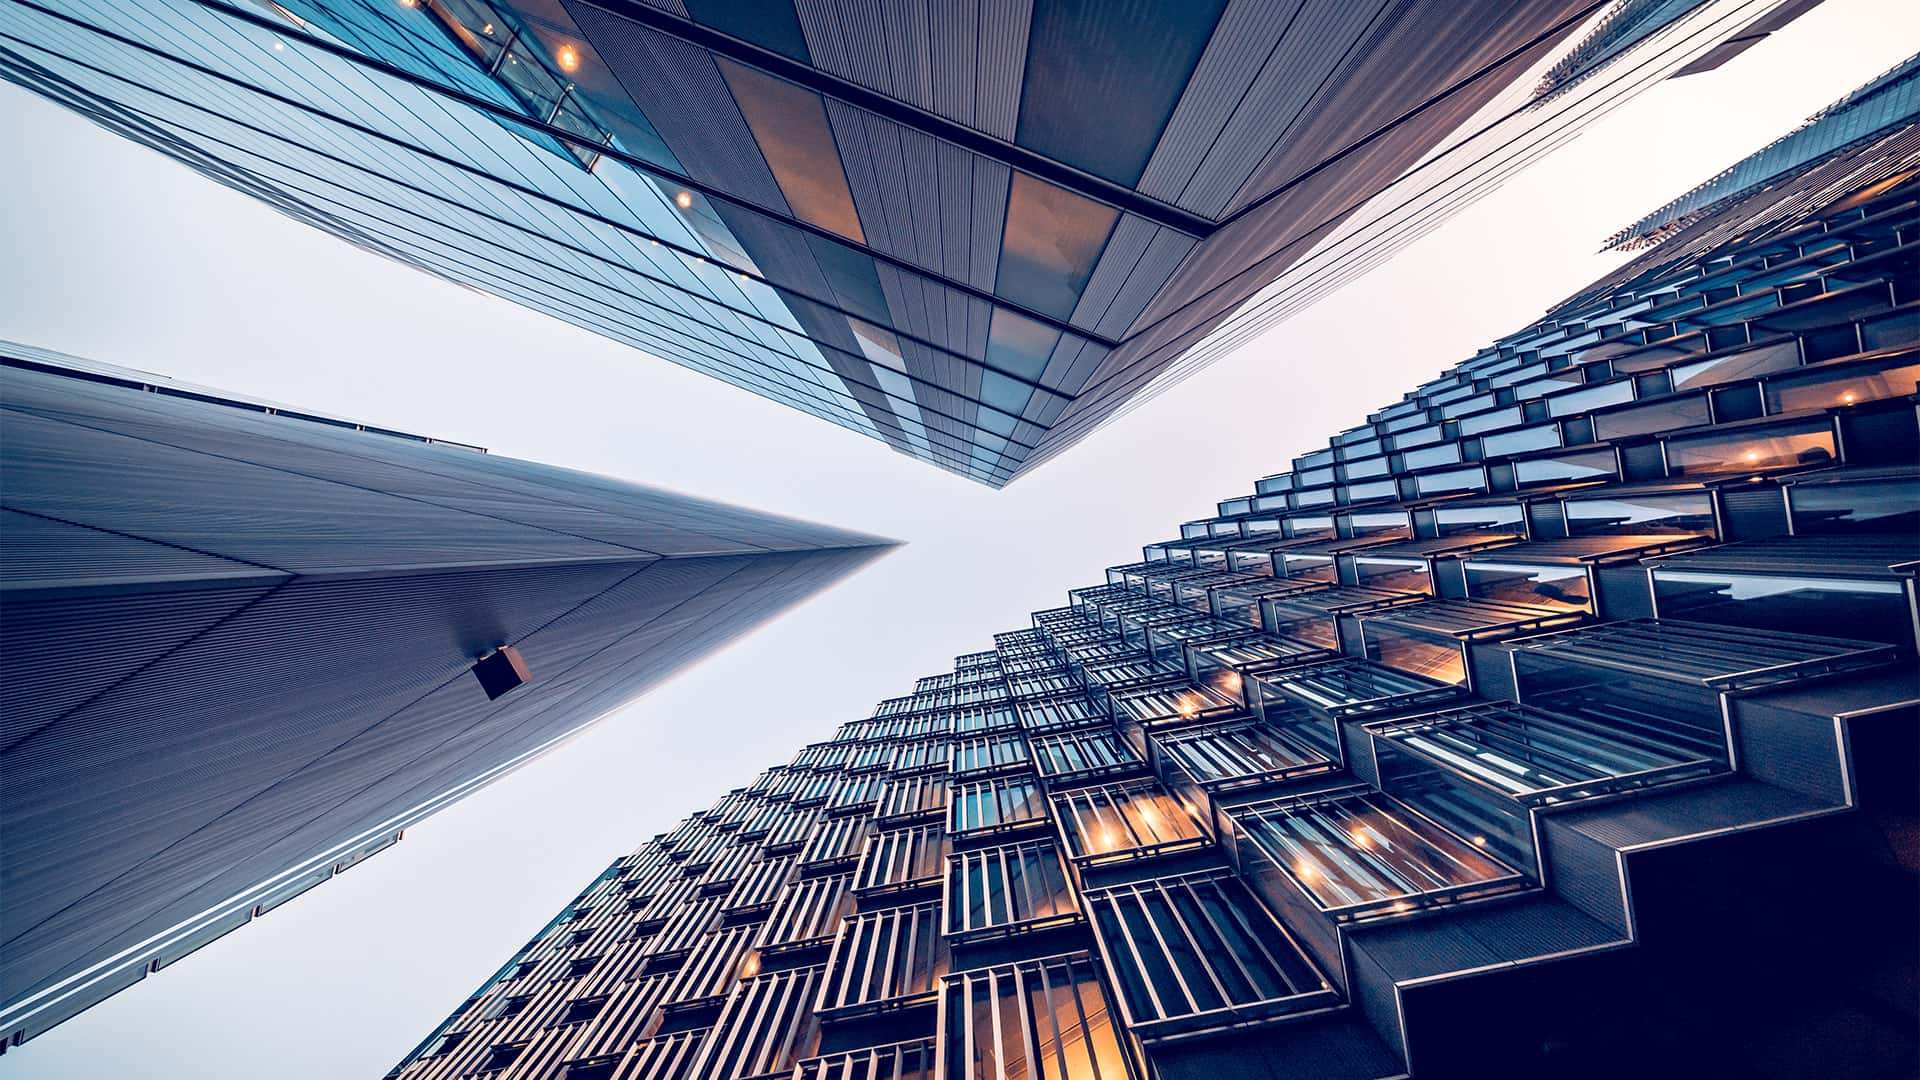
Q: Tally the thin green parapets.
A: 0